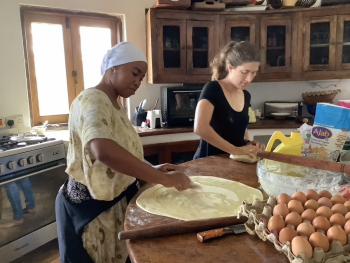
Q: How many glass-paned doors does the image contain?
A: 6